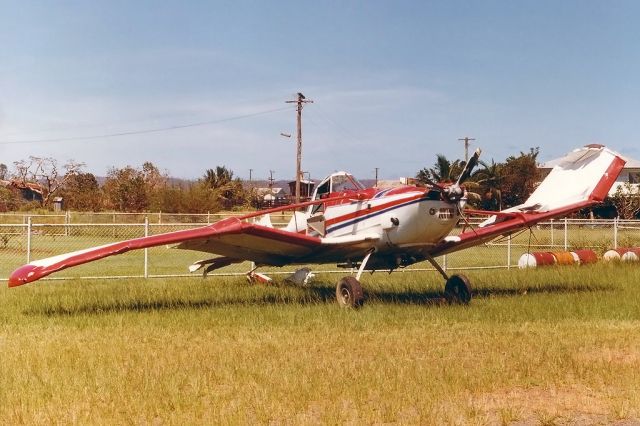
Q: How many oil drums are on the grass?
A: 5